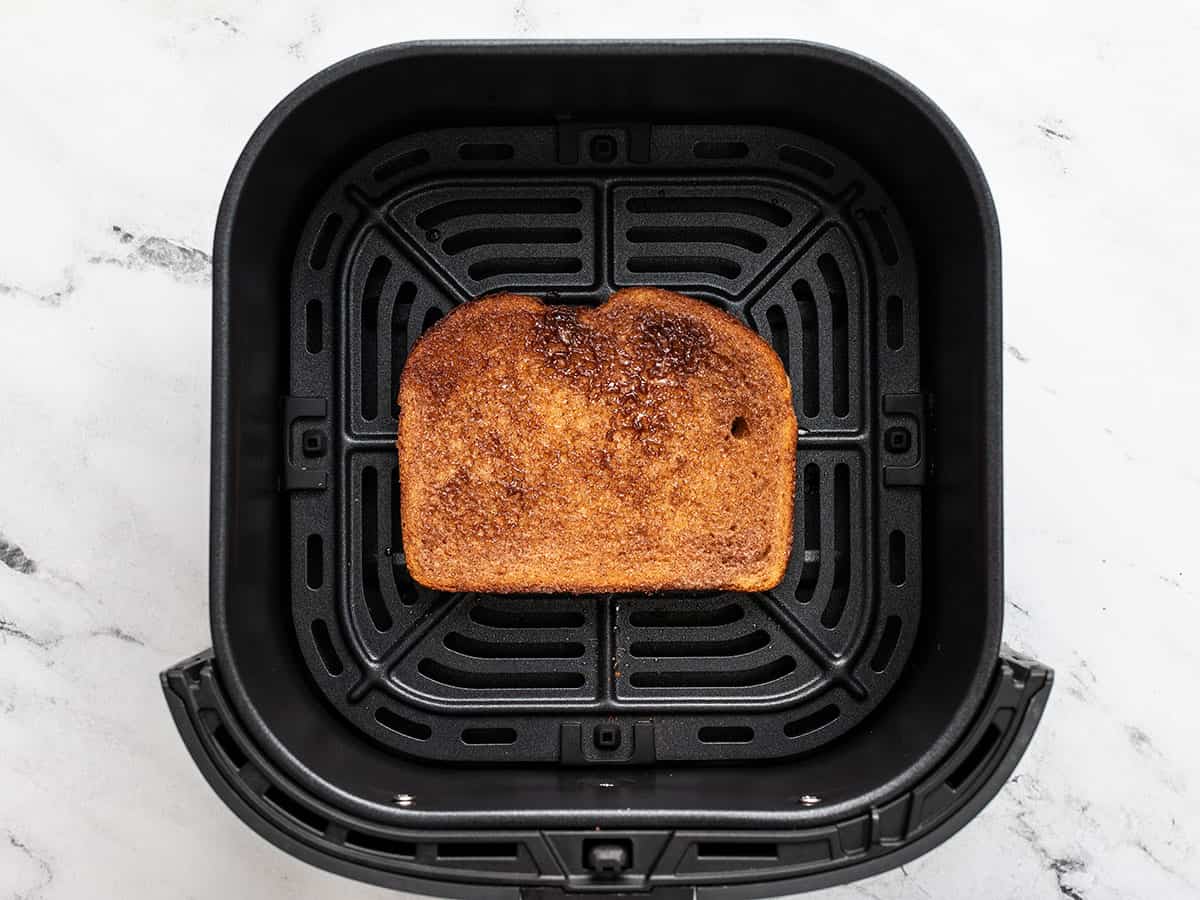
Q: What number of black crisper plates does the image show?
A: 1